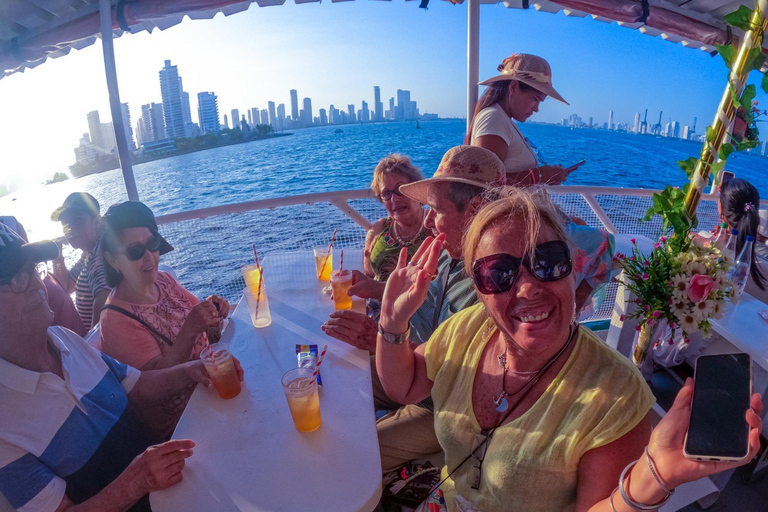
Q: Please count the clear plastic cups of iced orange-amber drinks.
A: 5